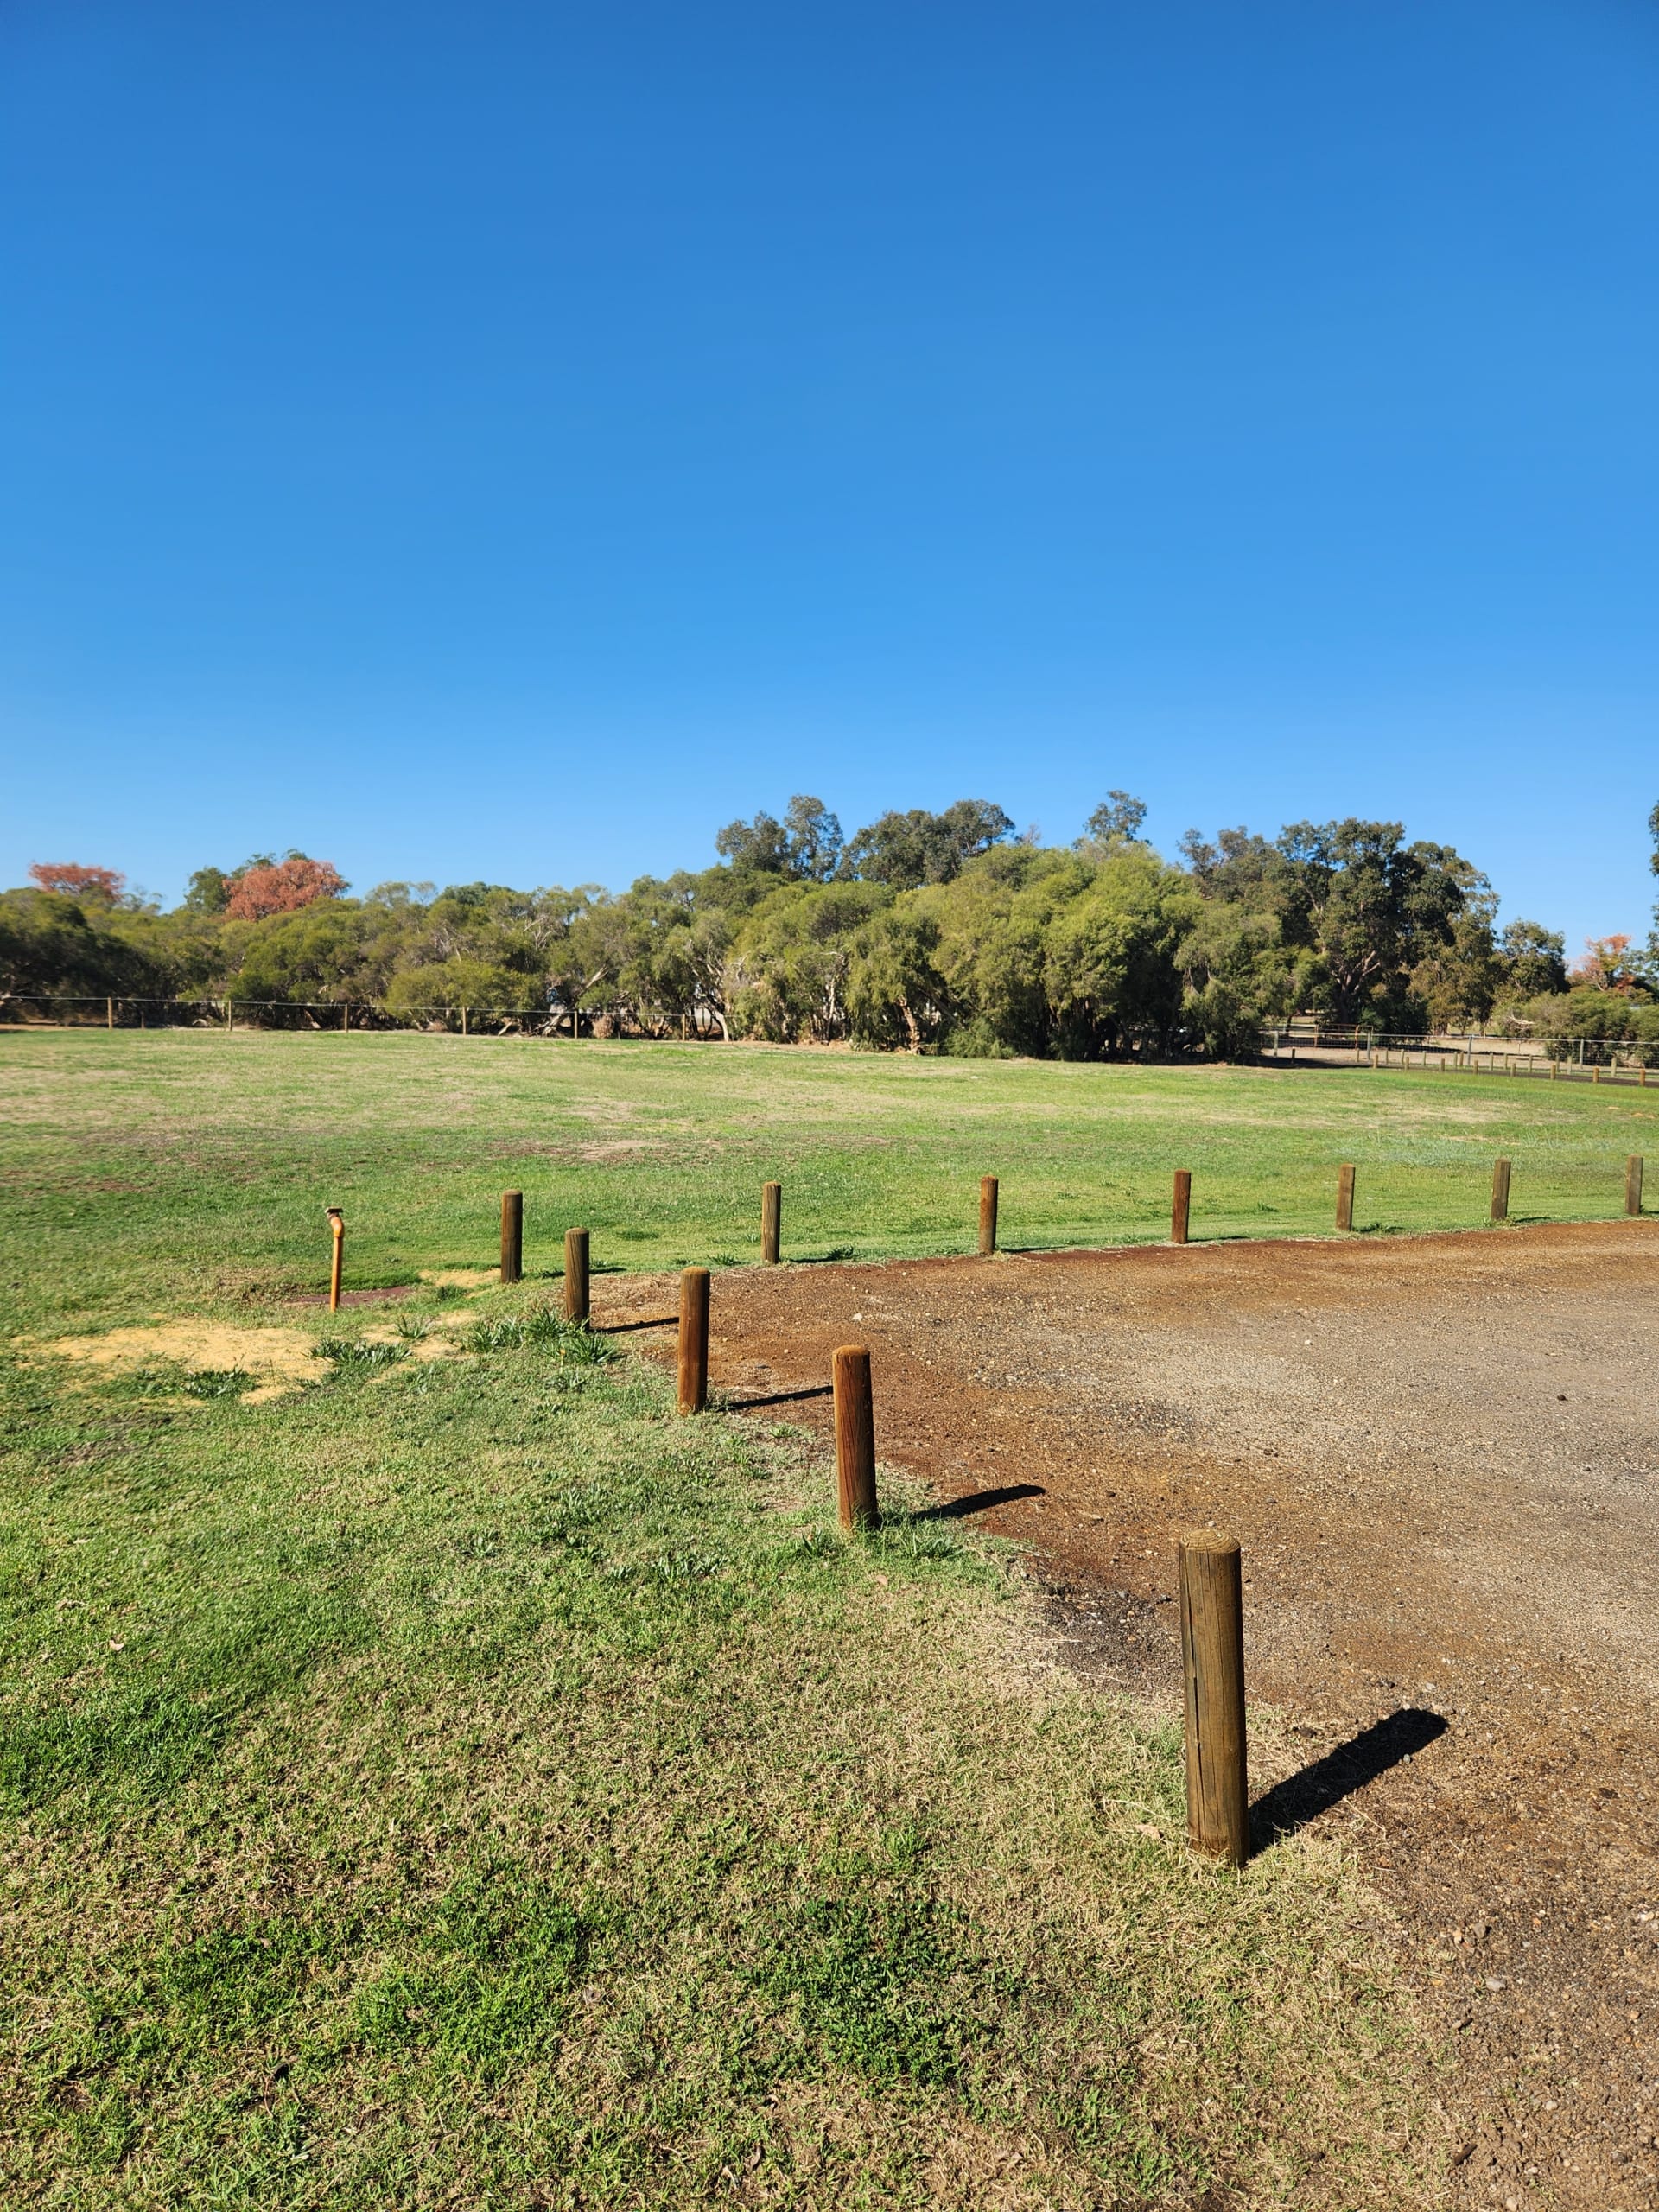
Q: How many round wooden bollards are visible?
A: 11